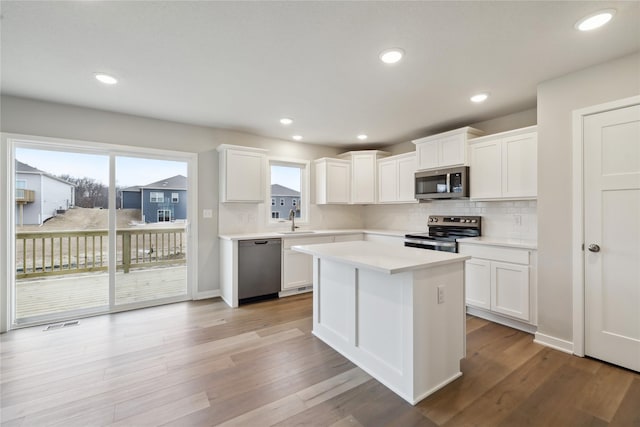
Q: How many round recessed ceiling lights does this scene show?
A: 7